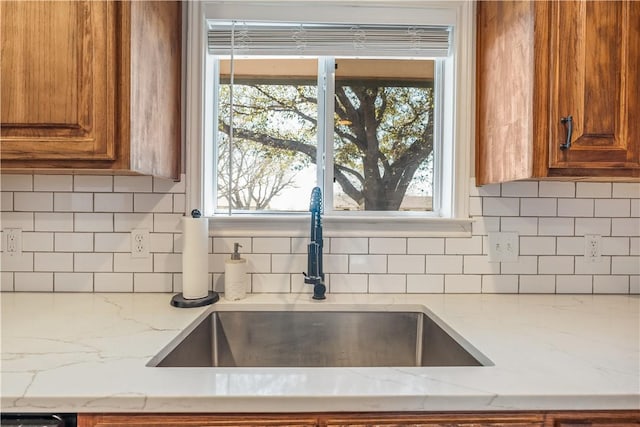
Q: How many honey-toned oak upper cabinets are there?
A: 2